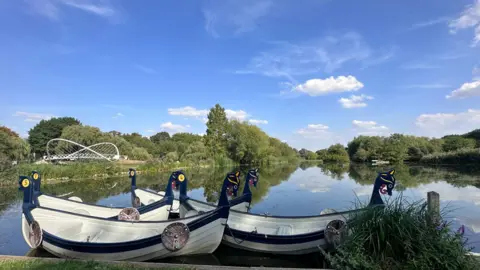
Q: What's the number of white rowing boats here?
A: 4